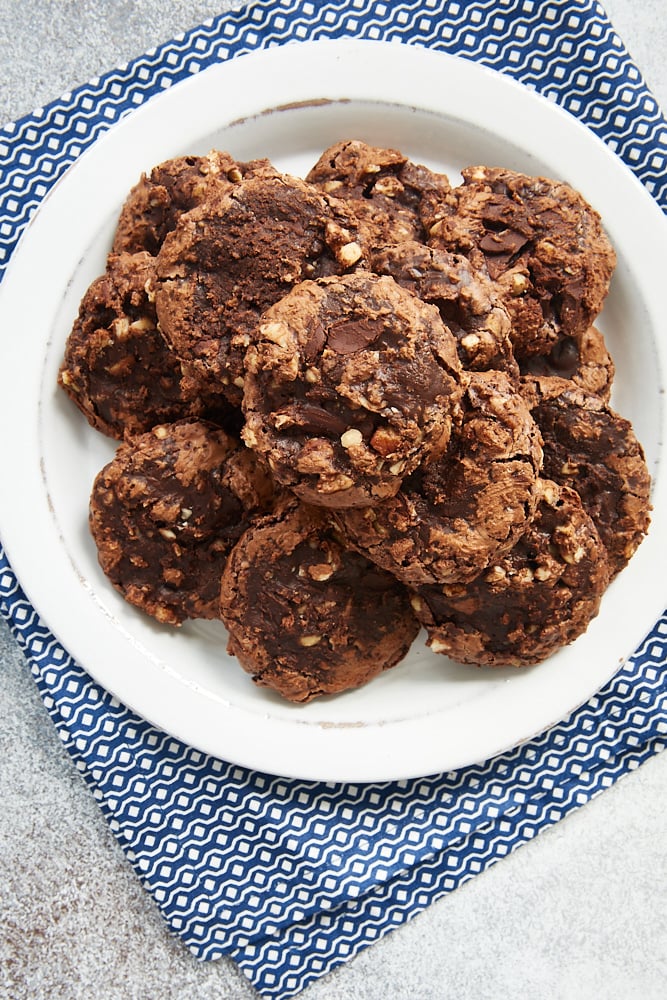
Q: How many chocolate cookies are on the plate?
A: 13